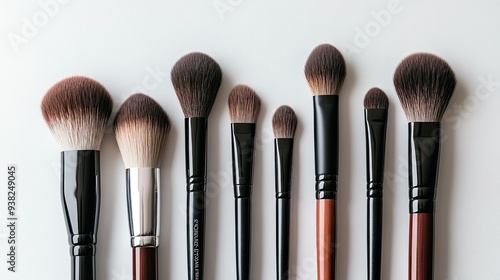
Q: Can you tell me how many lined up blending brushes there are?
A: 8